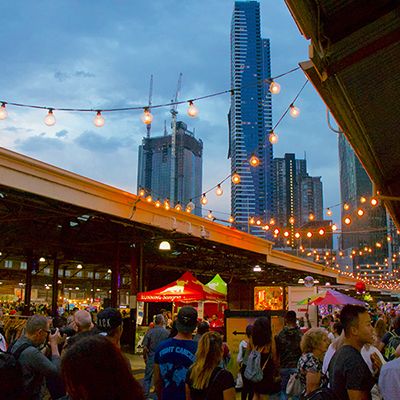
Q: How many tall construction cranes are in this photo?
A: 2